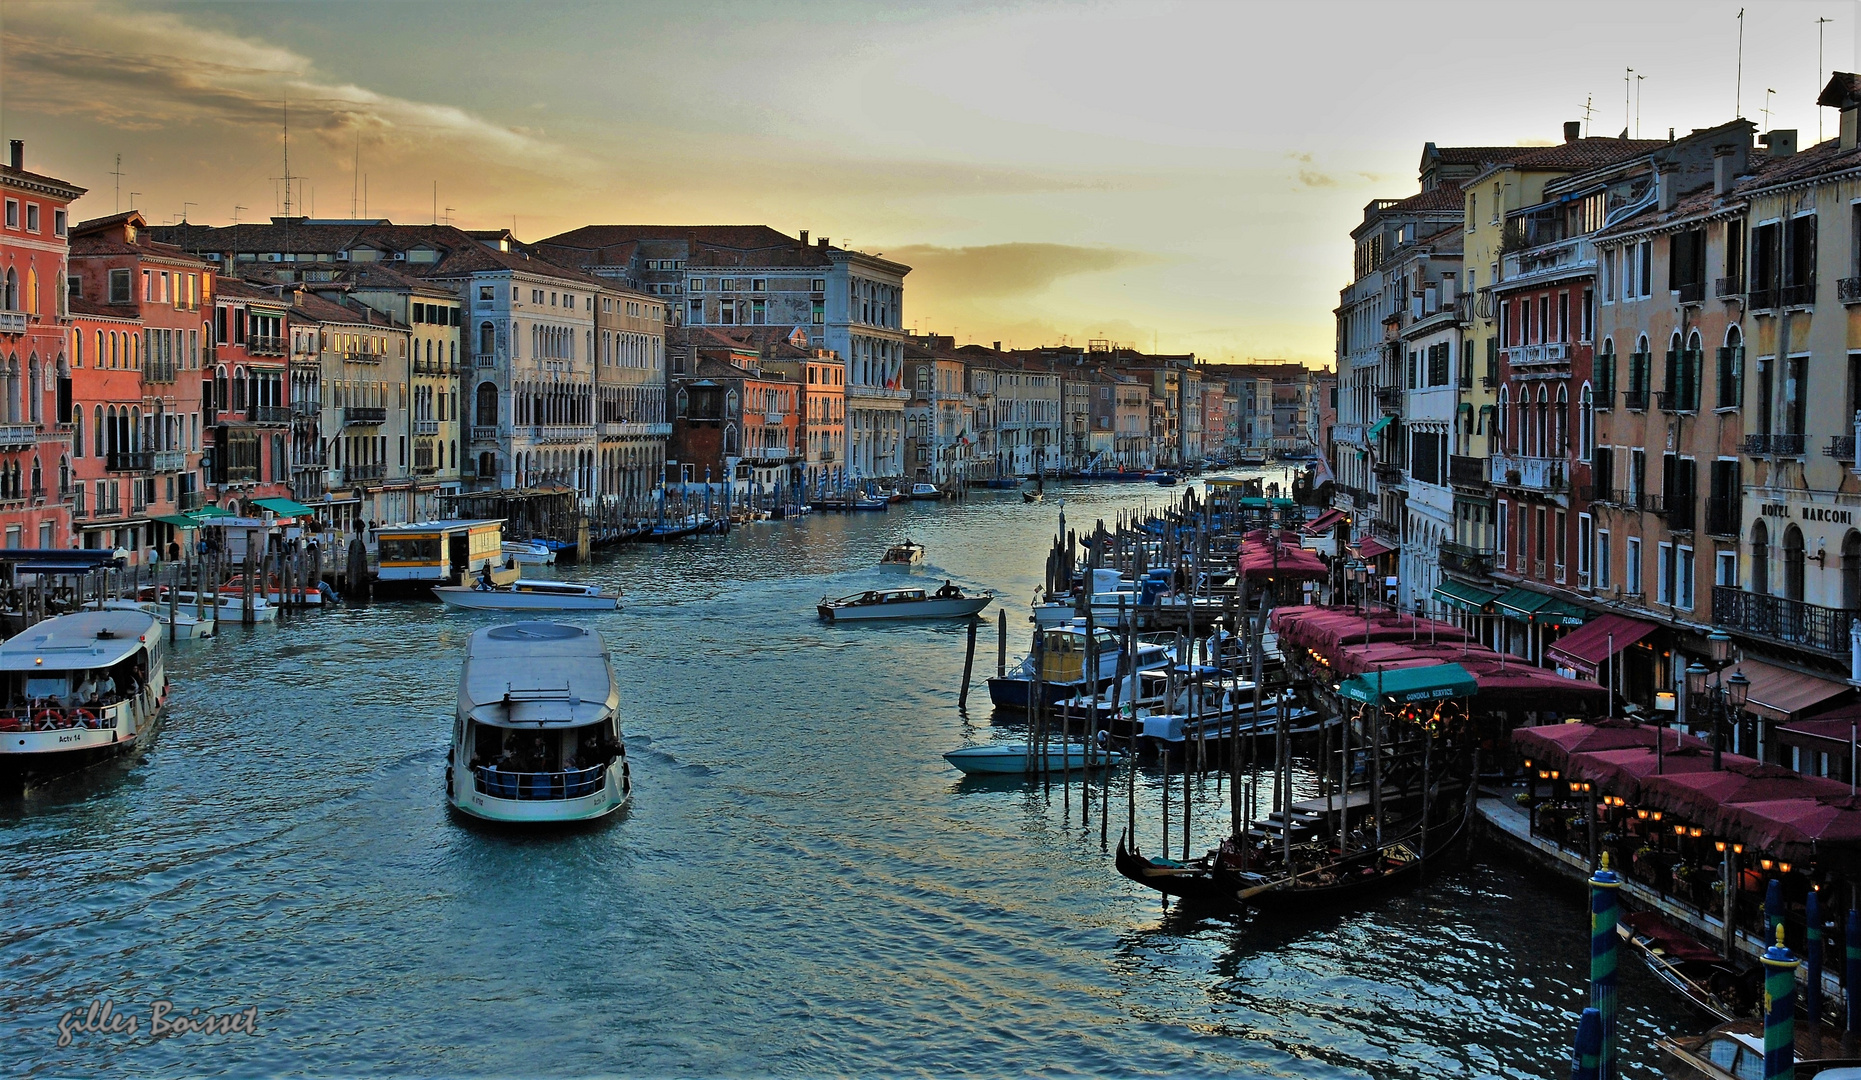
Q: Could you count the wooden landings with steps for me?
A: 1